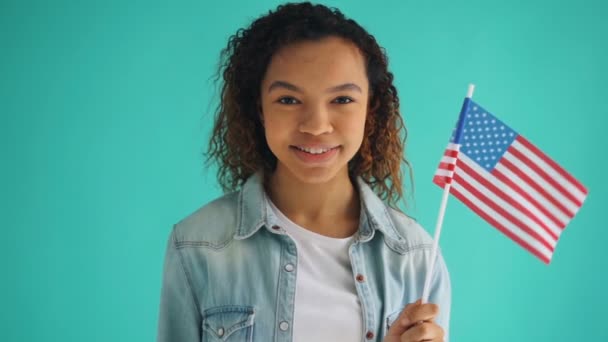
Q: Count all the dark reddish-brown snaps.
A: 3